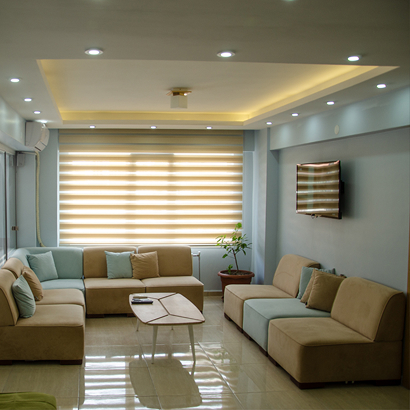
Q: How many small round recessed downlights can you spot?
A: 14